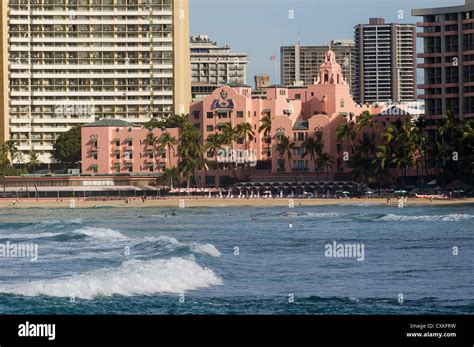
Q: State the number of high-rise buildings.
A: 5